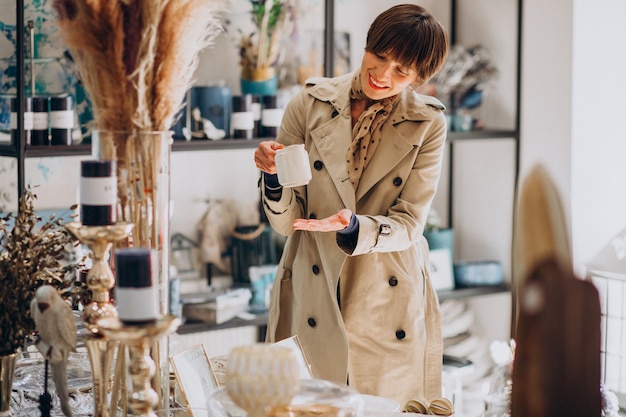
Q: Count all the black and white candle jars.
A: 8